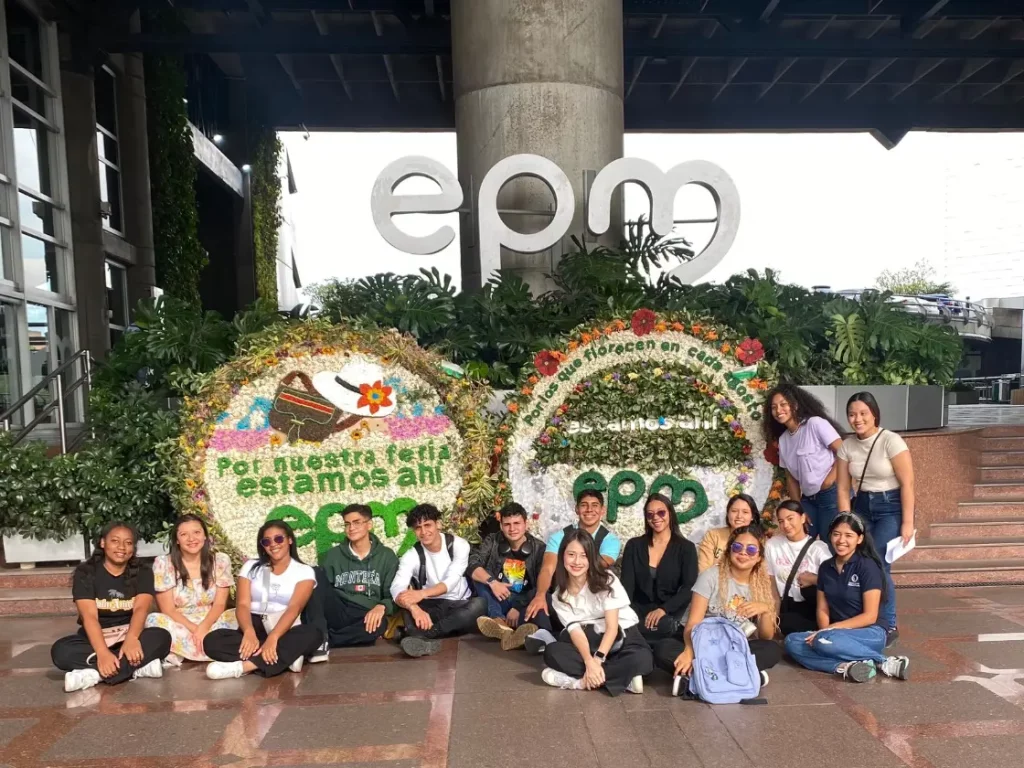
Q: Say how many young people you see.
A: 15